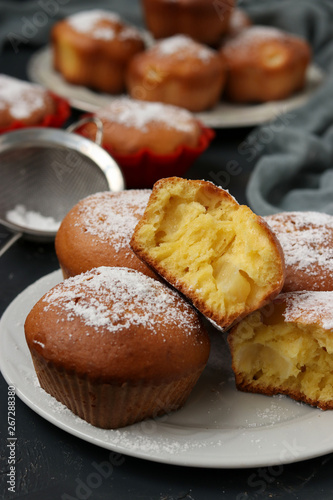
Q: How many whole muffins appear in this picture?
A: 10